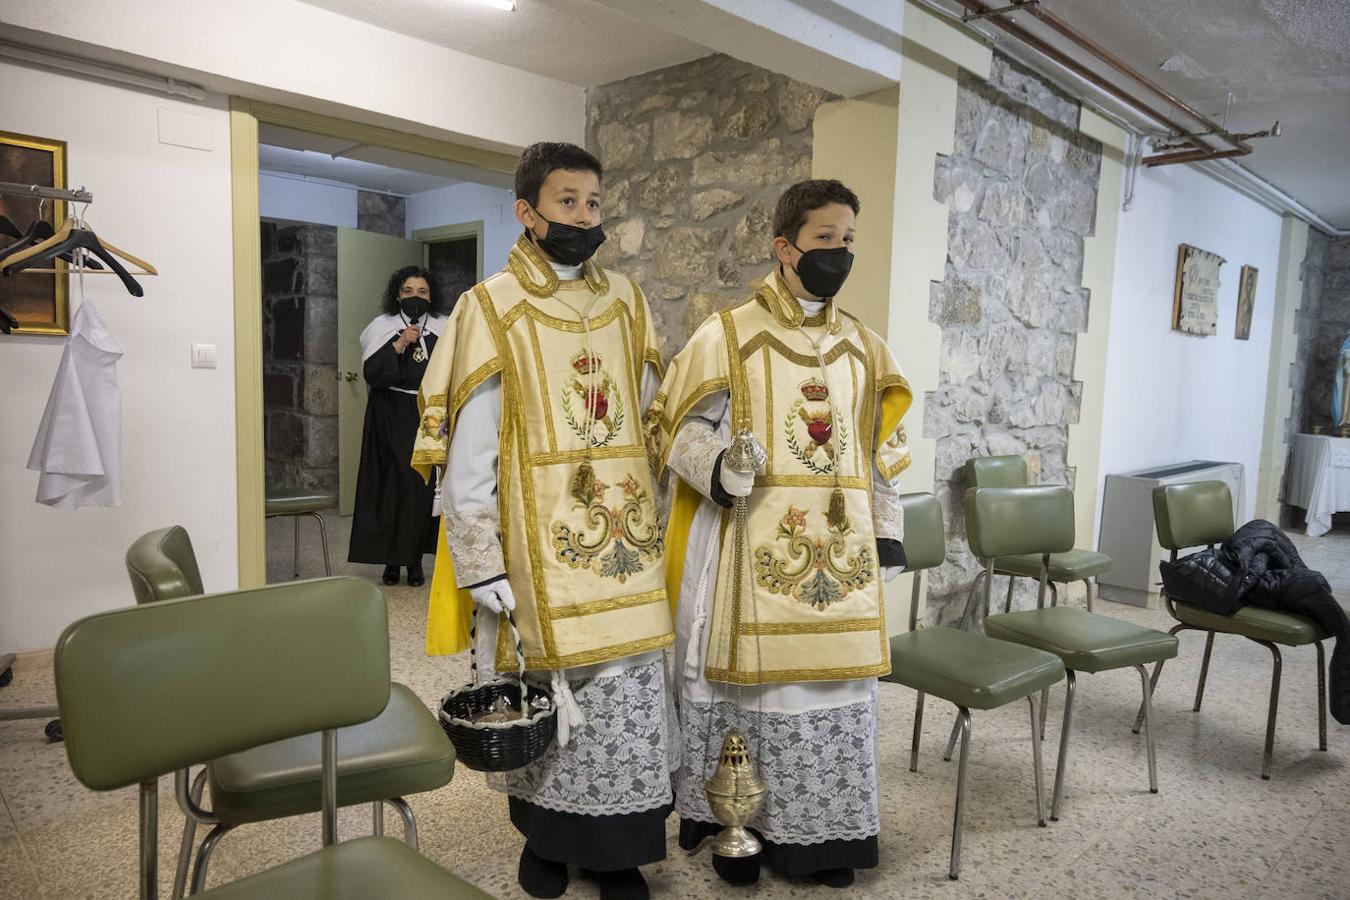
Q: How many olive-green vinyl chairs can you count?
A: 7